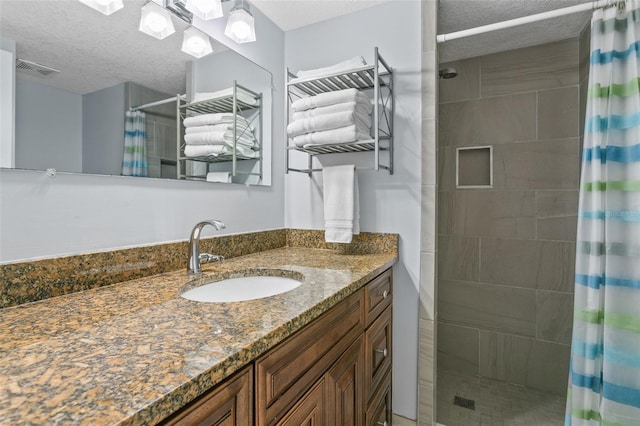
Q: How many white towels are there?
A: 6